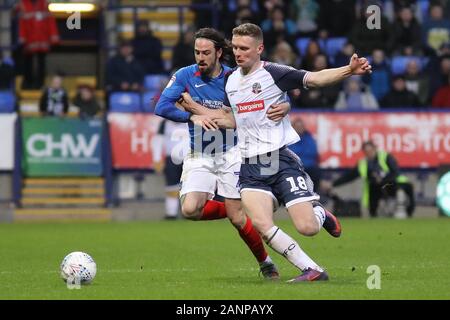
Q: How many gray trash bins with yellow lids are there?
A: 0